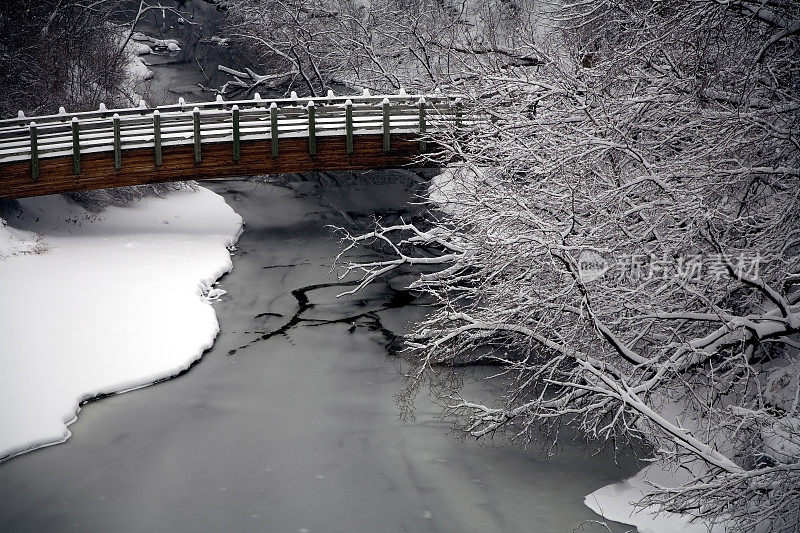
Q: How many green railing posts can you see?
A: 12